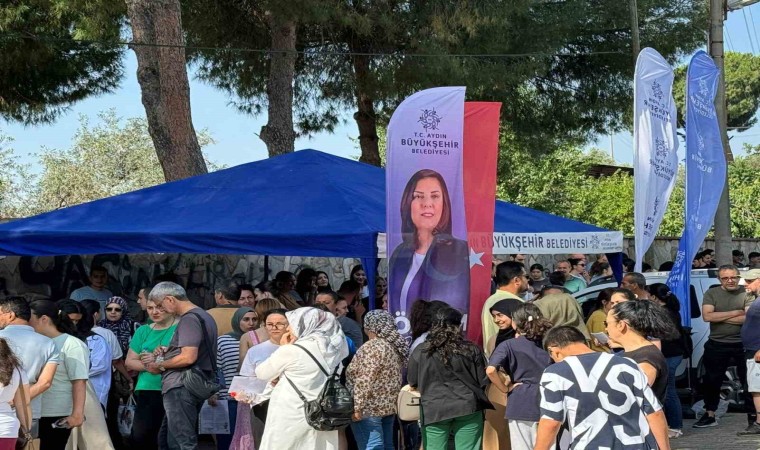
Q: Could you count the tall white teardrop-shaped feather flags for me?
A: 1